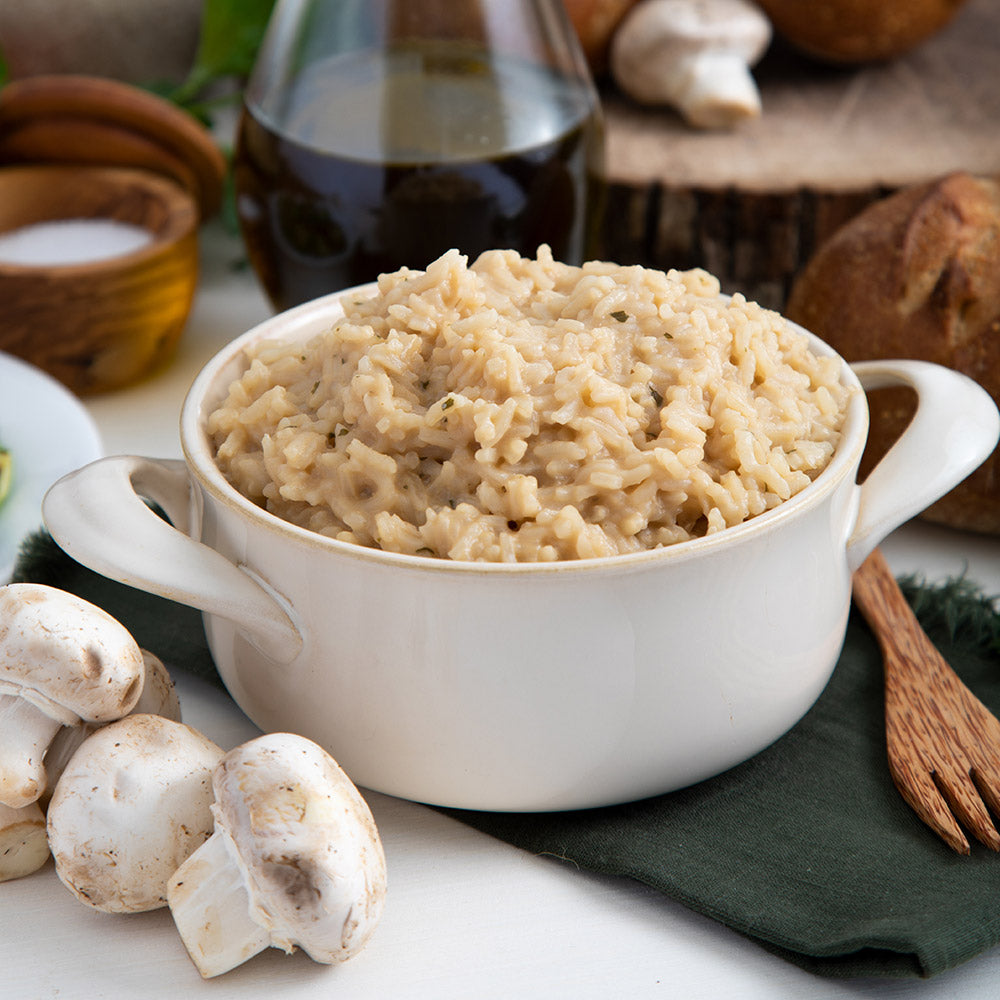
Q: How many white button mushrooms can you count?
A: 6